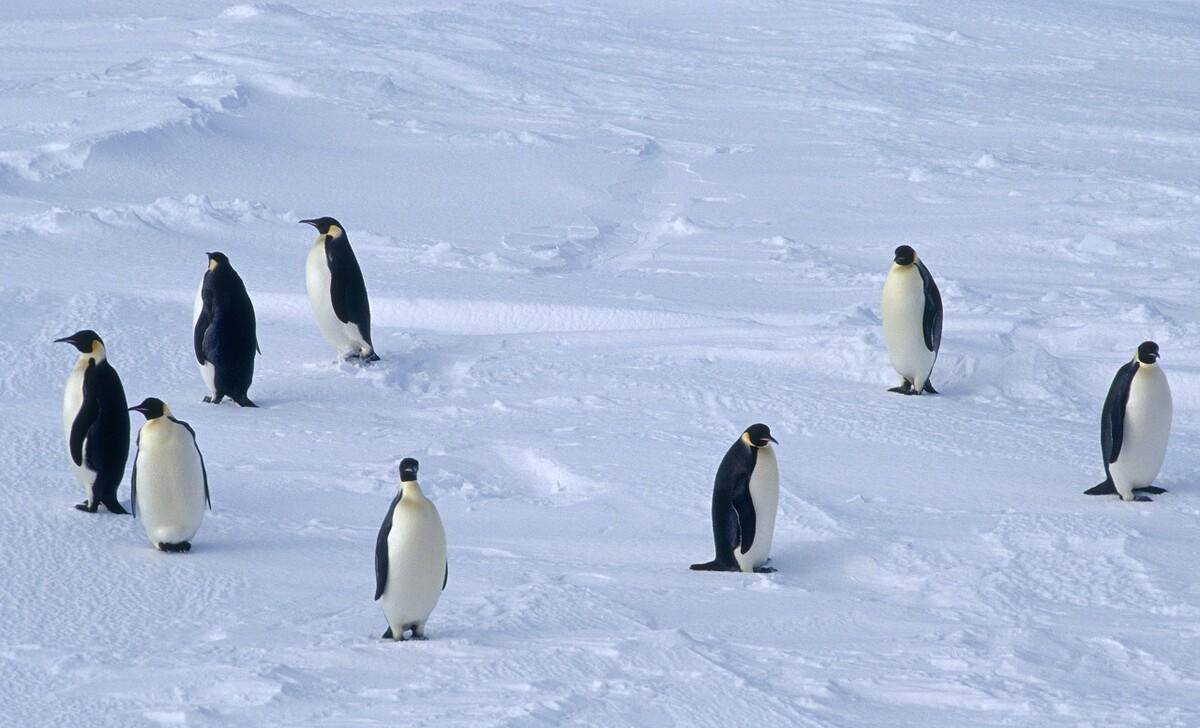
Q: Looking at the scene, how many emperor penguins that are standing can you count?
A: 8